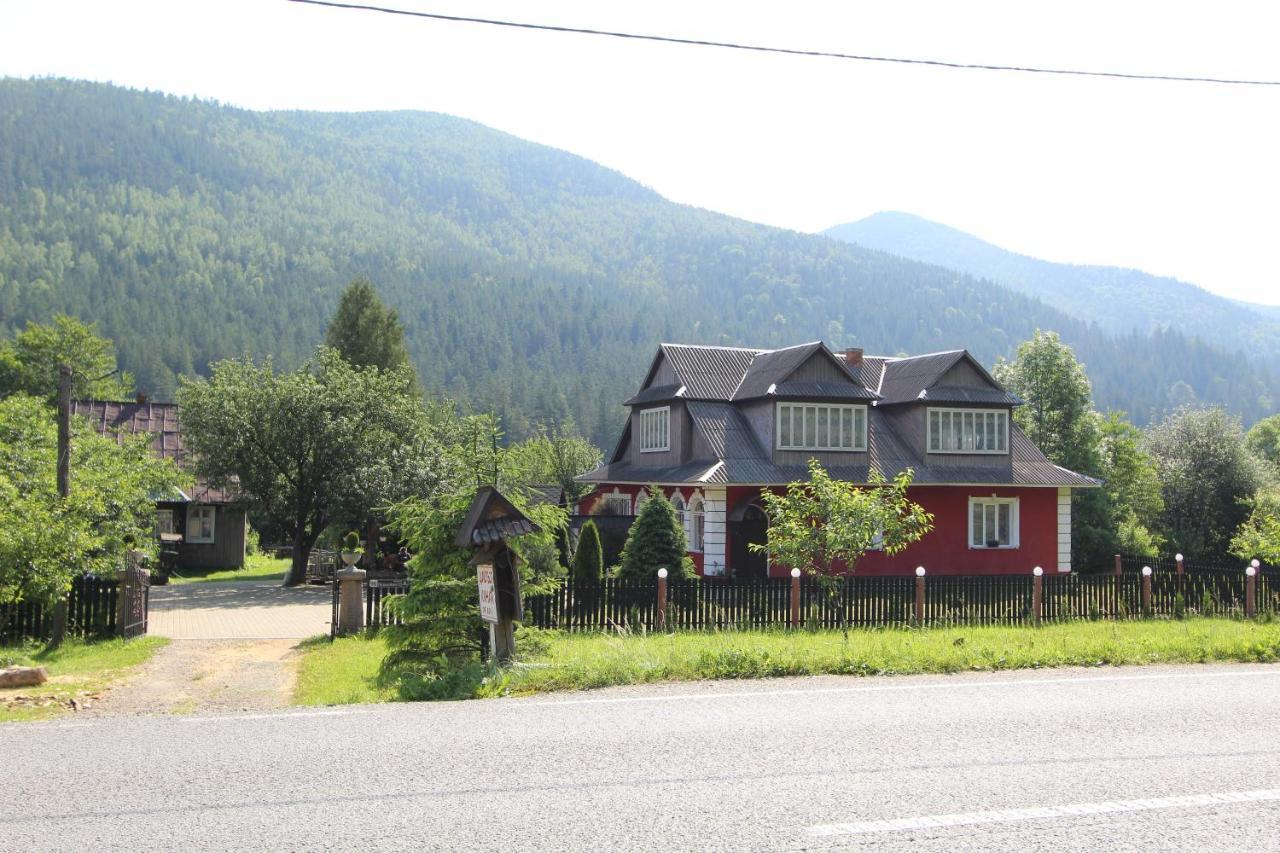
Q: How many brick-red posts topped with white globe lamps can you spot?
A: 8